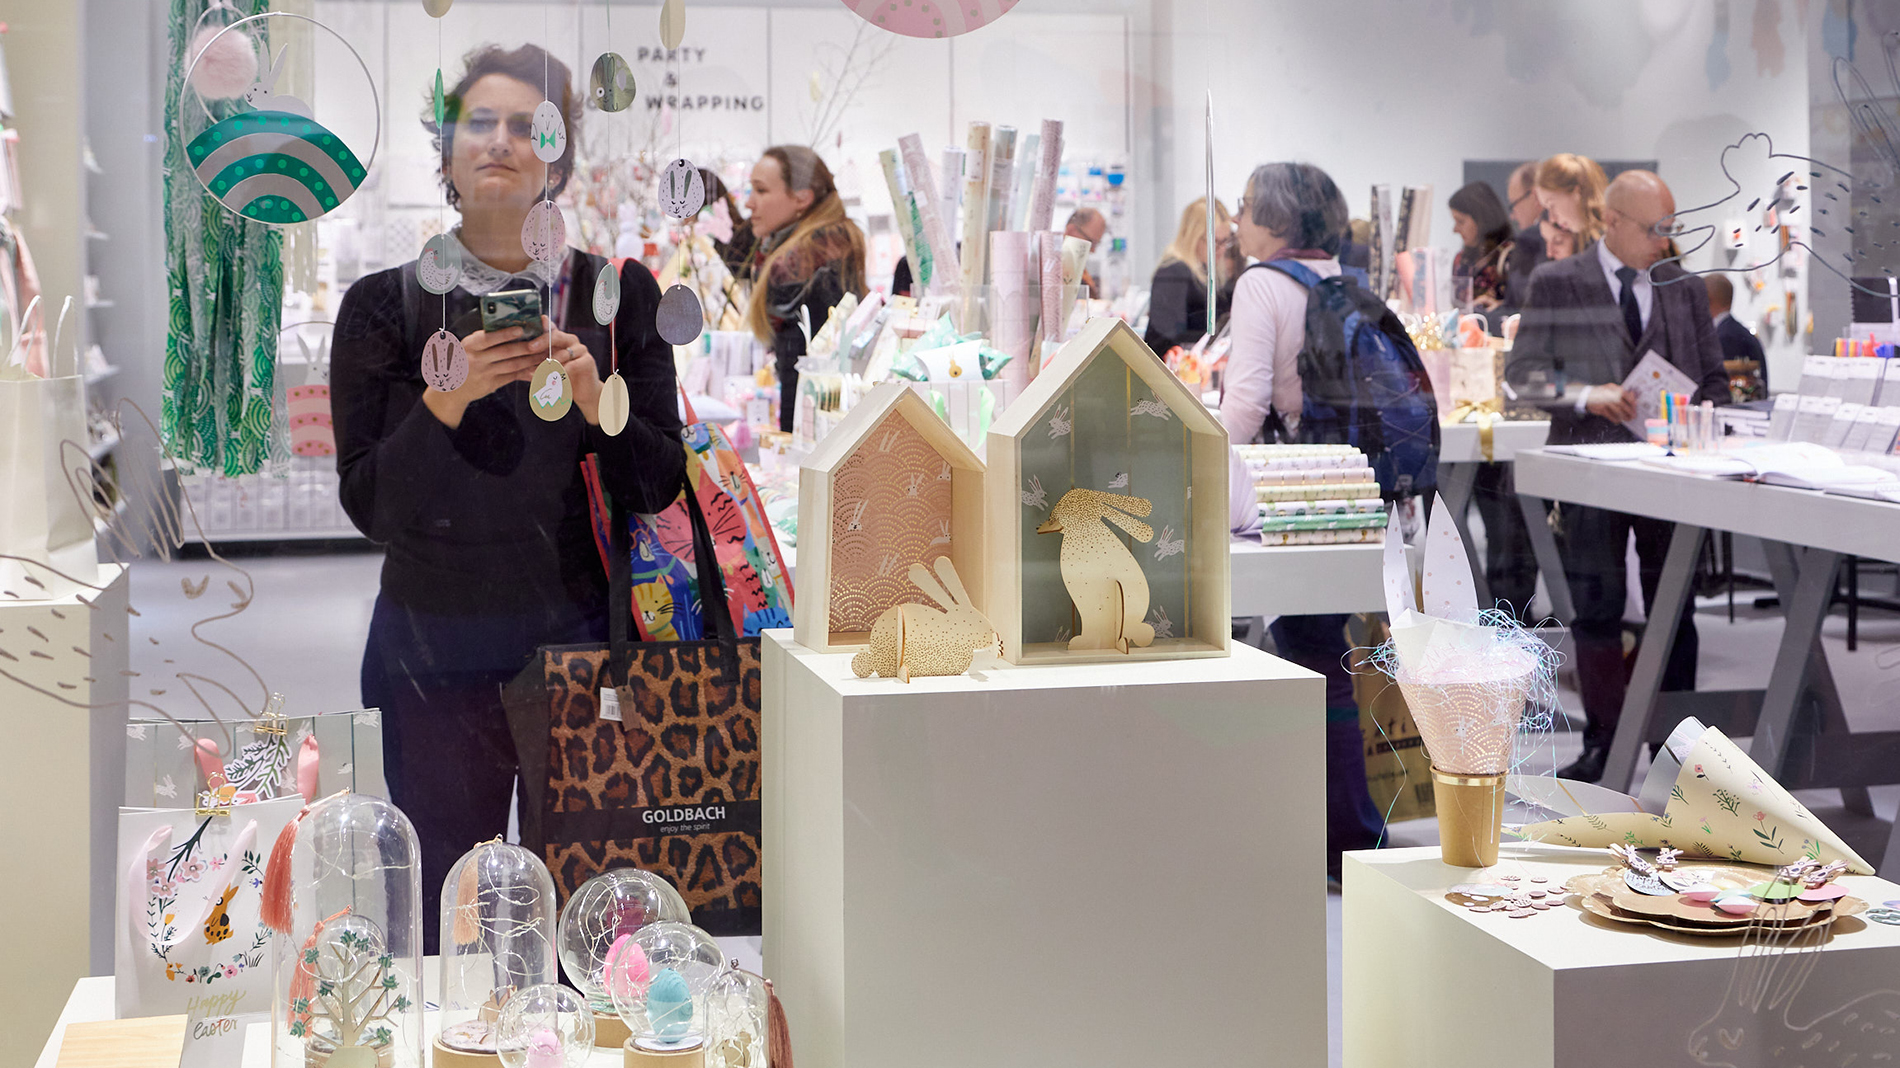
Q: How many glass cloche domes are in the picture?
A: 7